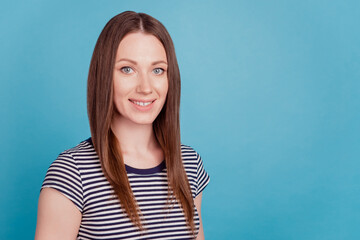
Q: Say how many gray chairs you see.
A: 0